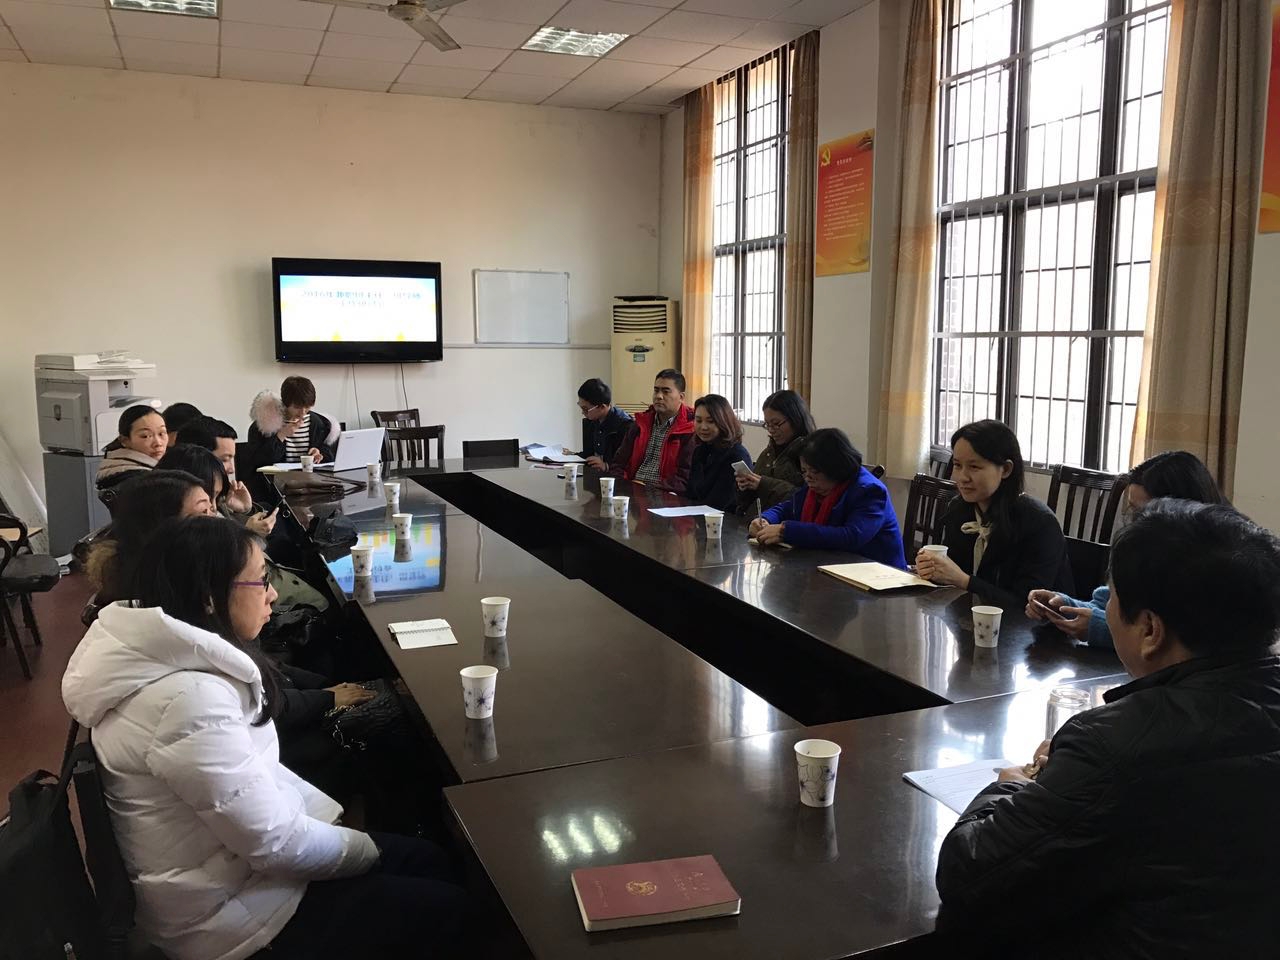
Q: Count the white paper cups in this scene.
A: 14